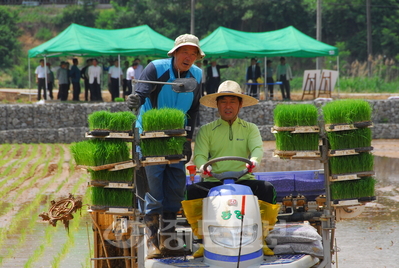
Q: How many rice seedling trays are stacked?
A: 12